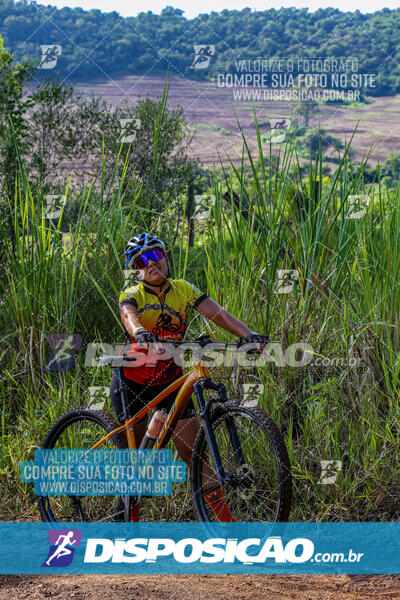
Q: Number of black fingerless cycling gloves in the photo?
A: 2